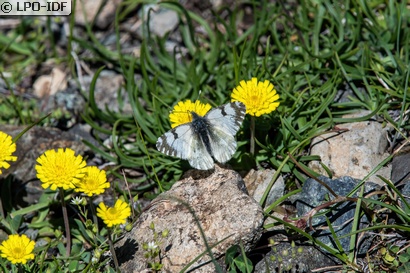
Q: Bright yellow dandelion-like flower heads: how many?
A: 7